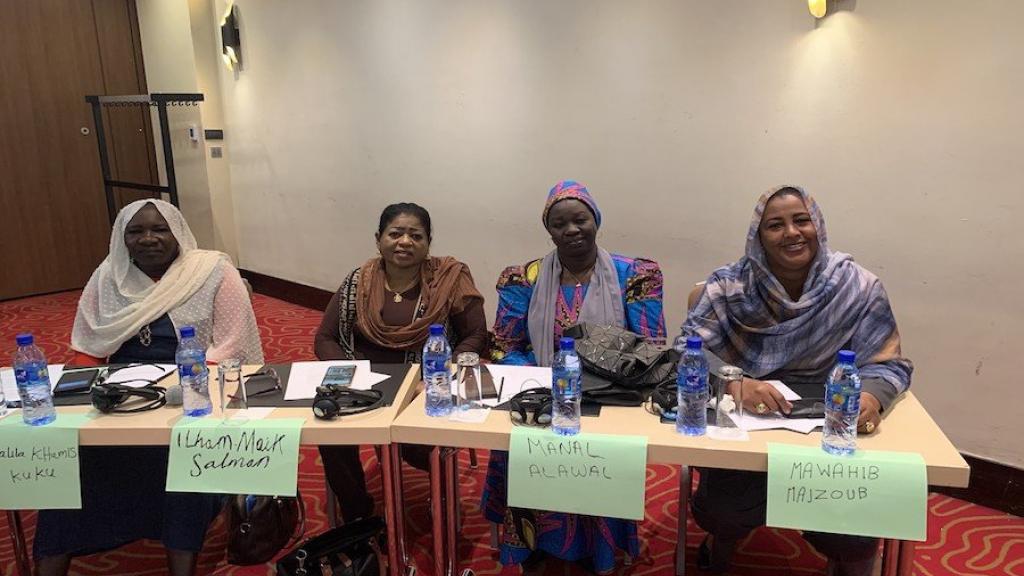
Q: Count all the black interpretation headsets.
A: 4